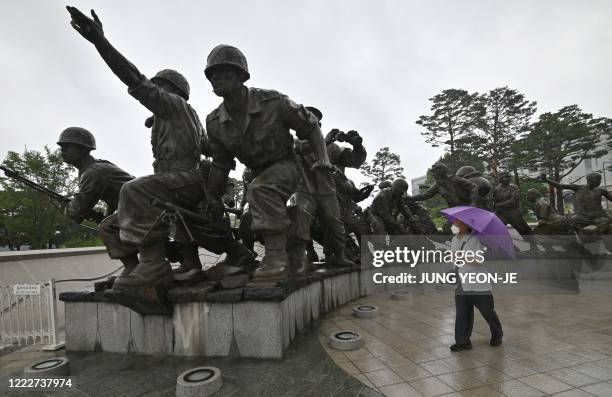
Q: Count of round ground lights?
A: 5